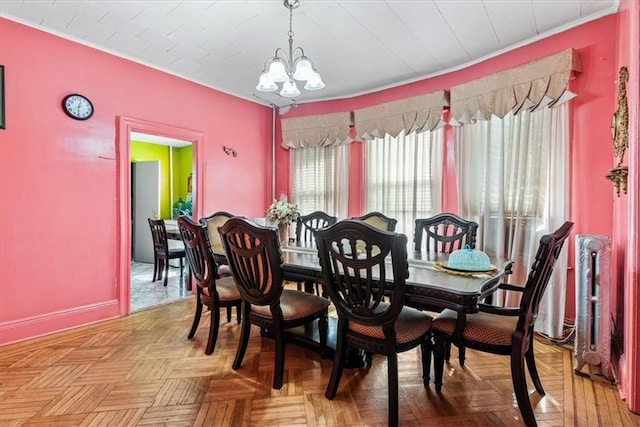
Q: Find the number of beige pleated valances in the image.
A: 3